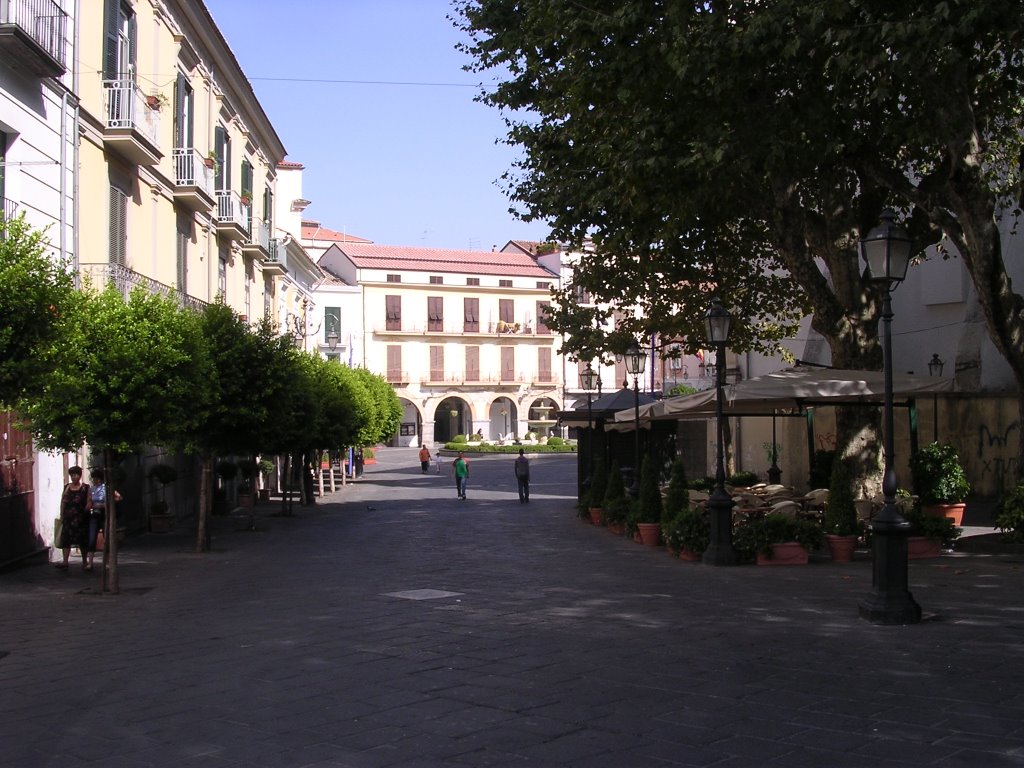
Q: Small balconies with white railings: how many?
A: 5